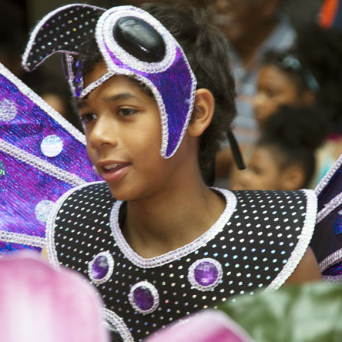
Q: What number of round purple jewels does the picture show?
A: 3